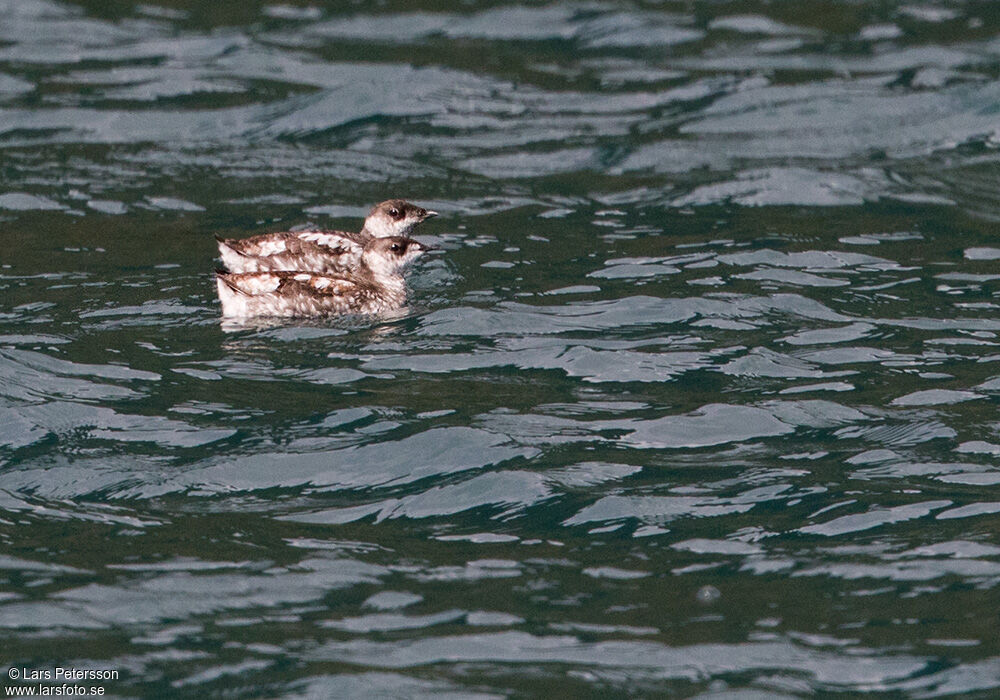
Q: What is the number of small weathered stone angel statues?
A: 0